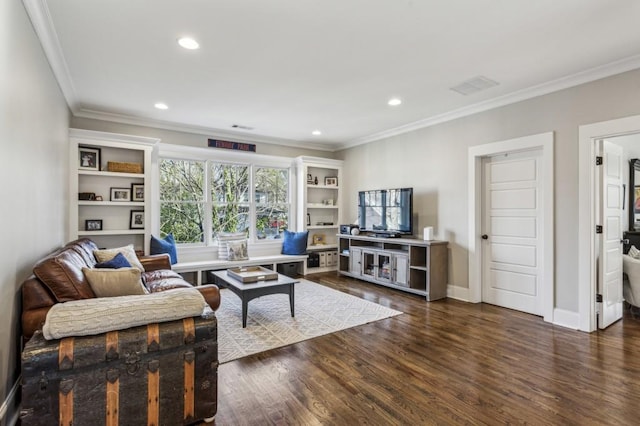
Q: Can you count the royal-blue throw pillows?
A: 3